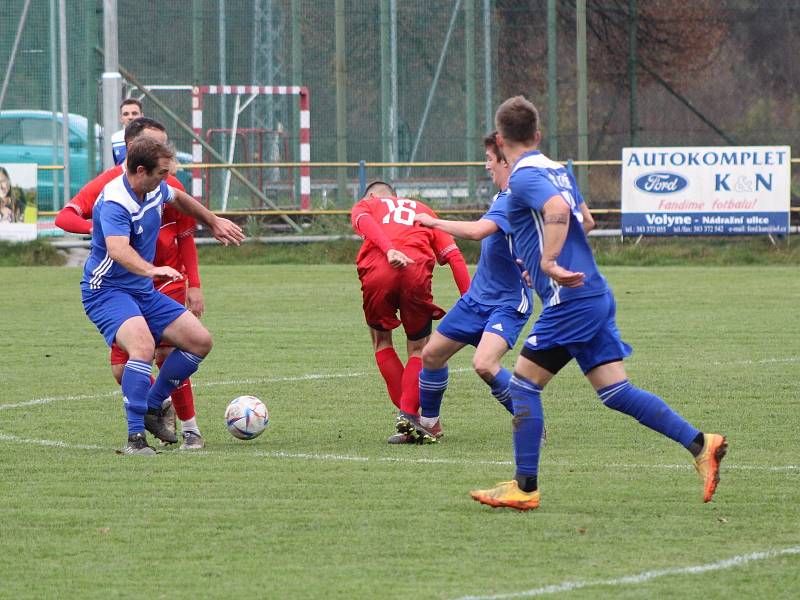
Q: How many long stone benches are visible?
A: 0